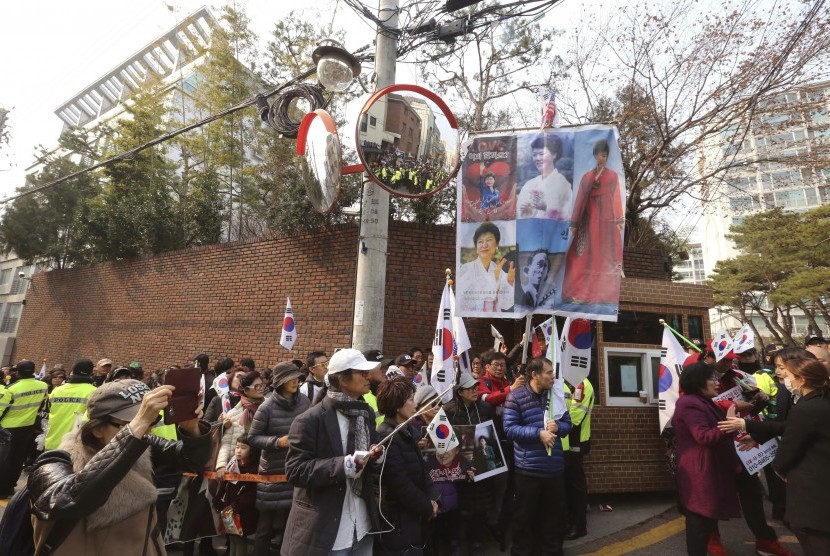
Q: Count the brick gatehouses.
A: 1